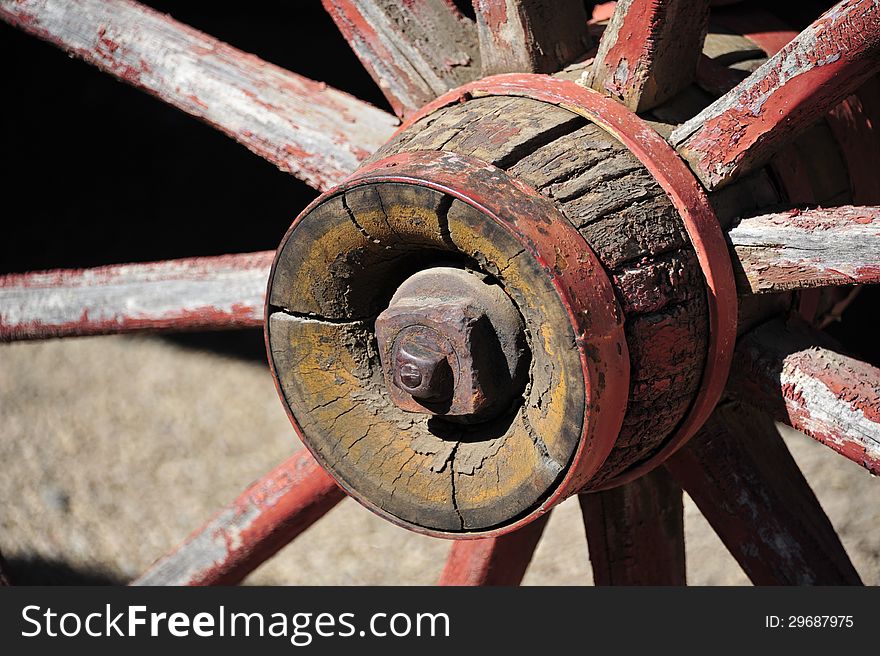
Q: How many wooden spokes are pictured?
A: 12